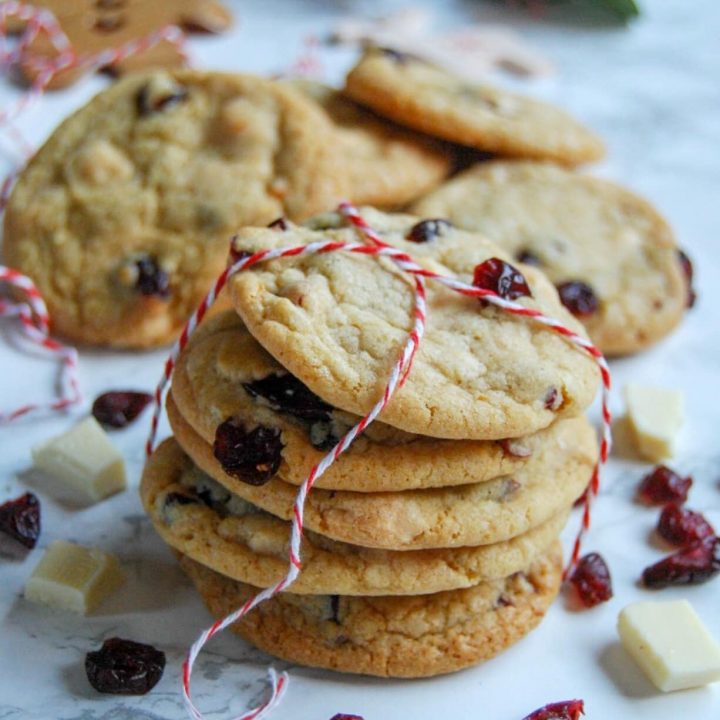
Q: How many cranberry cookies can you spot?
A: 9